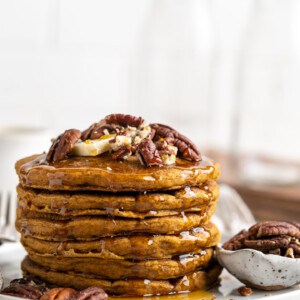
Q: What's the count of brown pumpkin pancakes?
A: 6